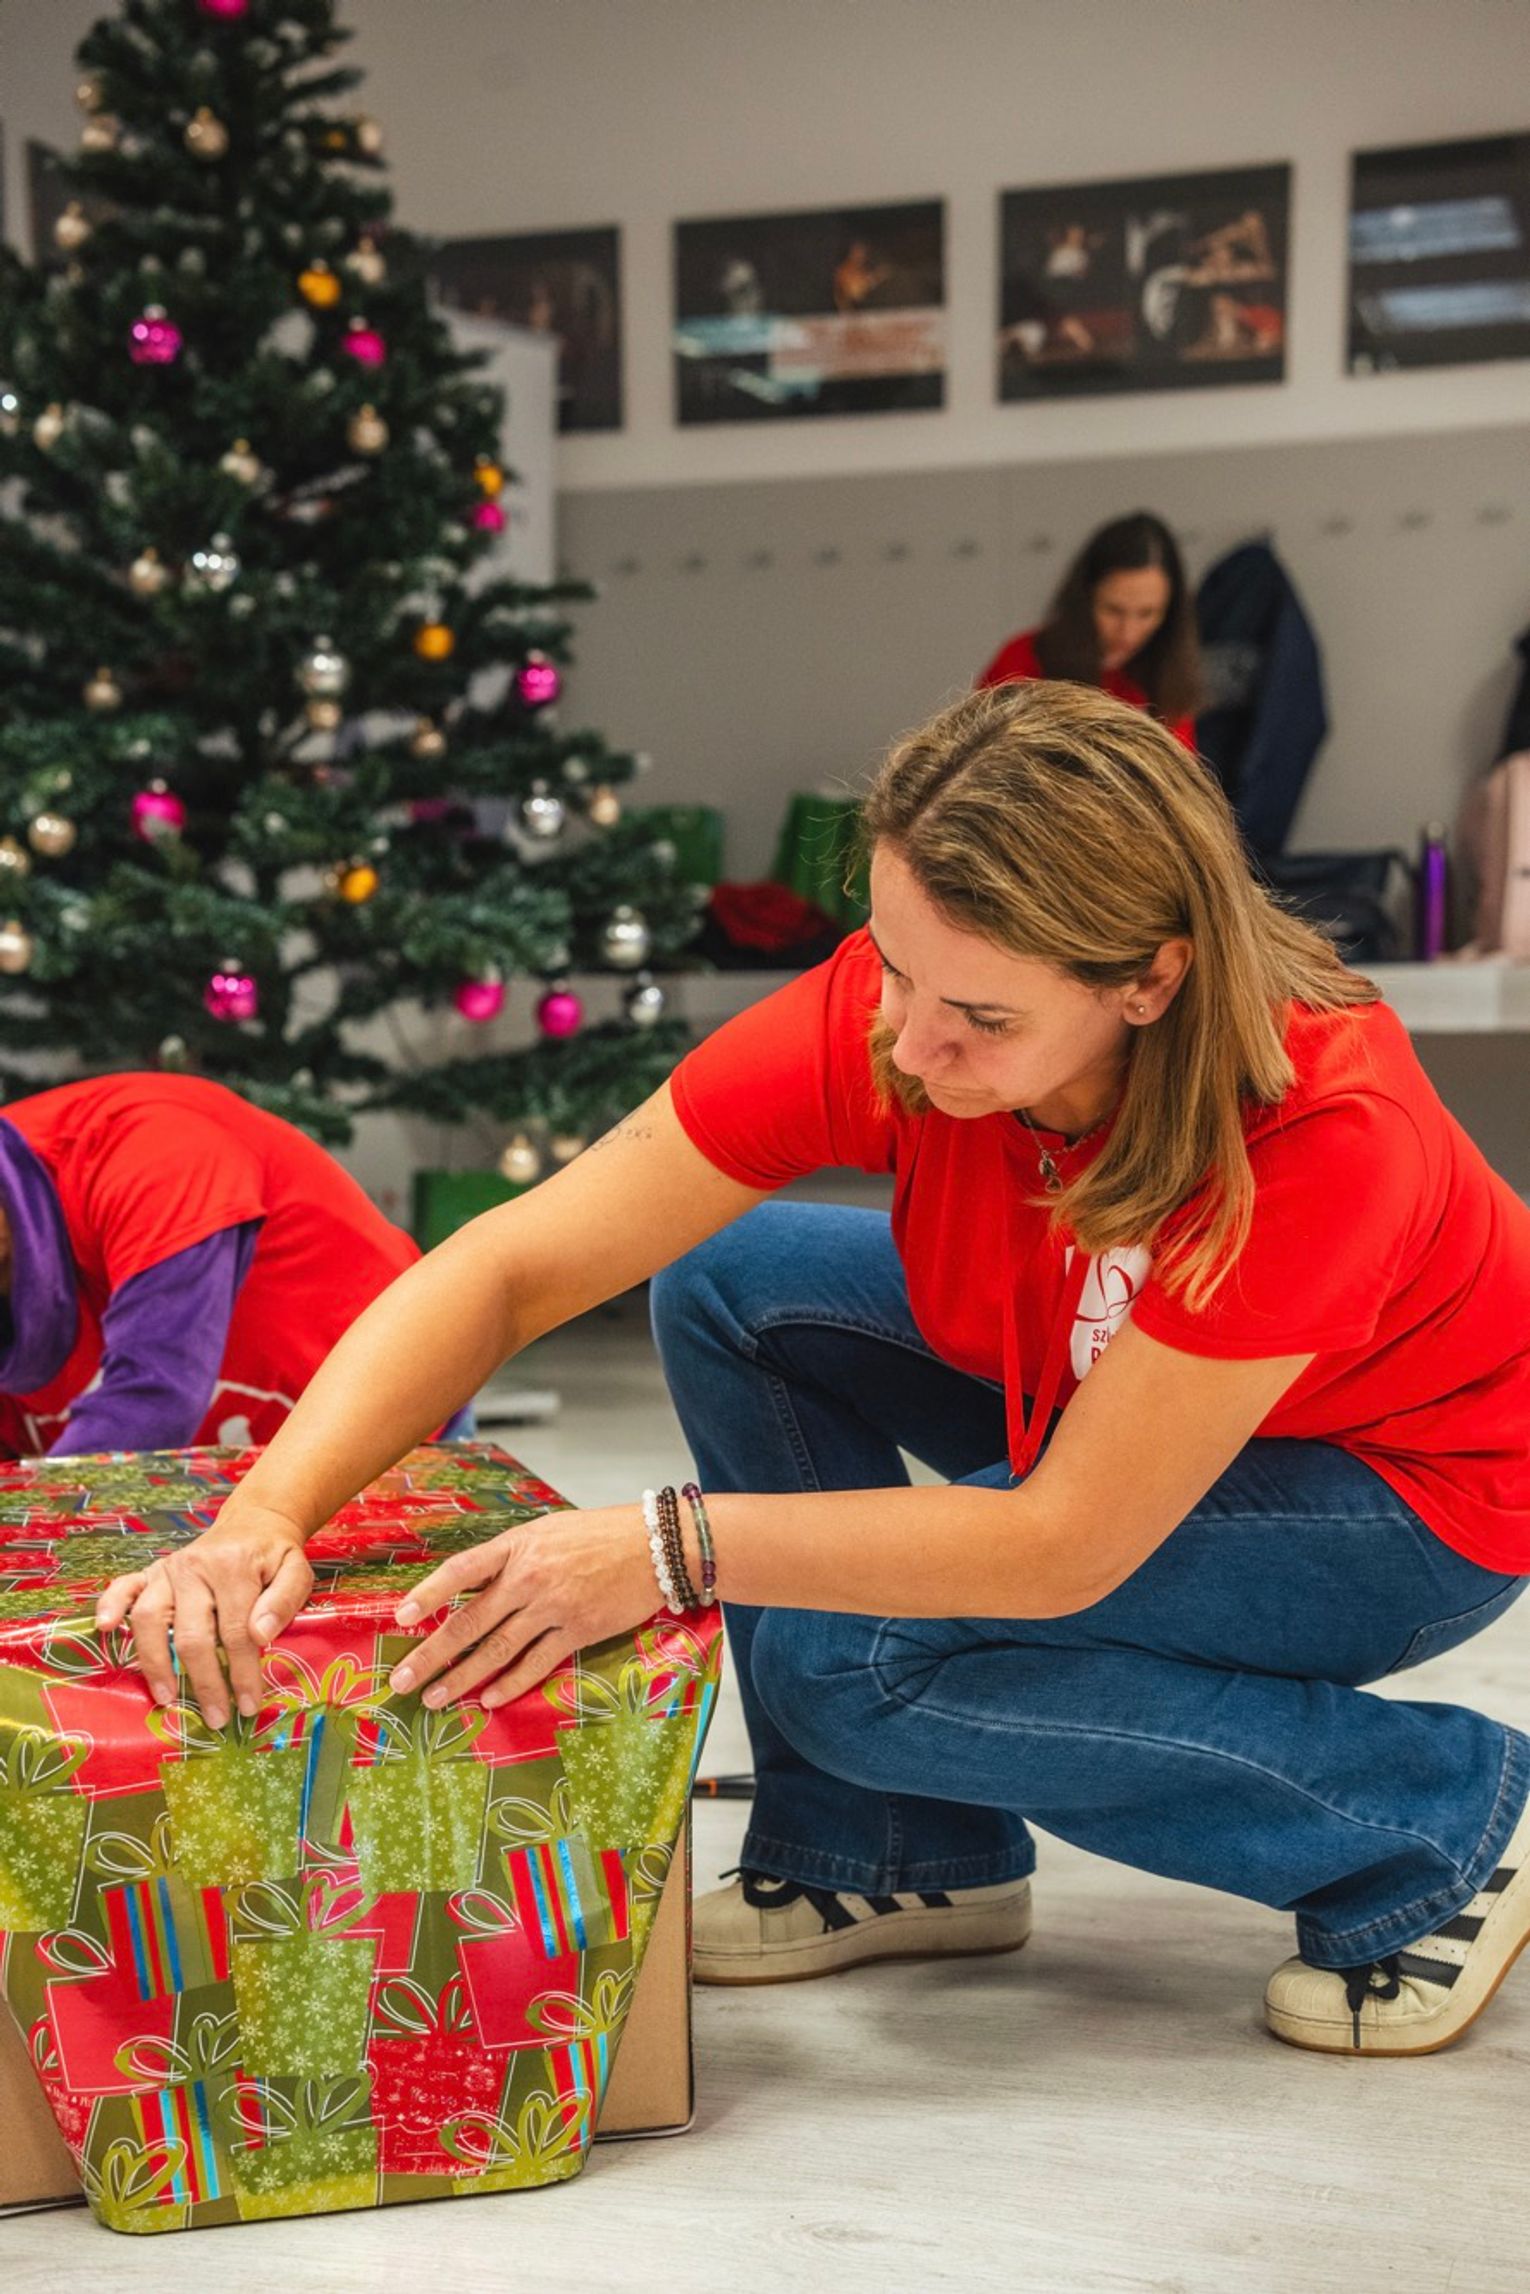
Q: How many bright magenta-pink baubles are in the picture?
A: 9